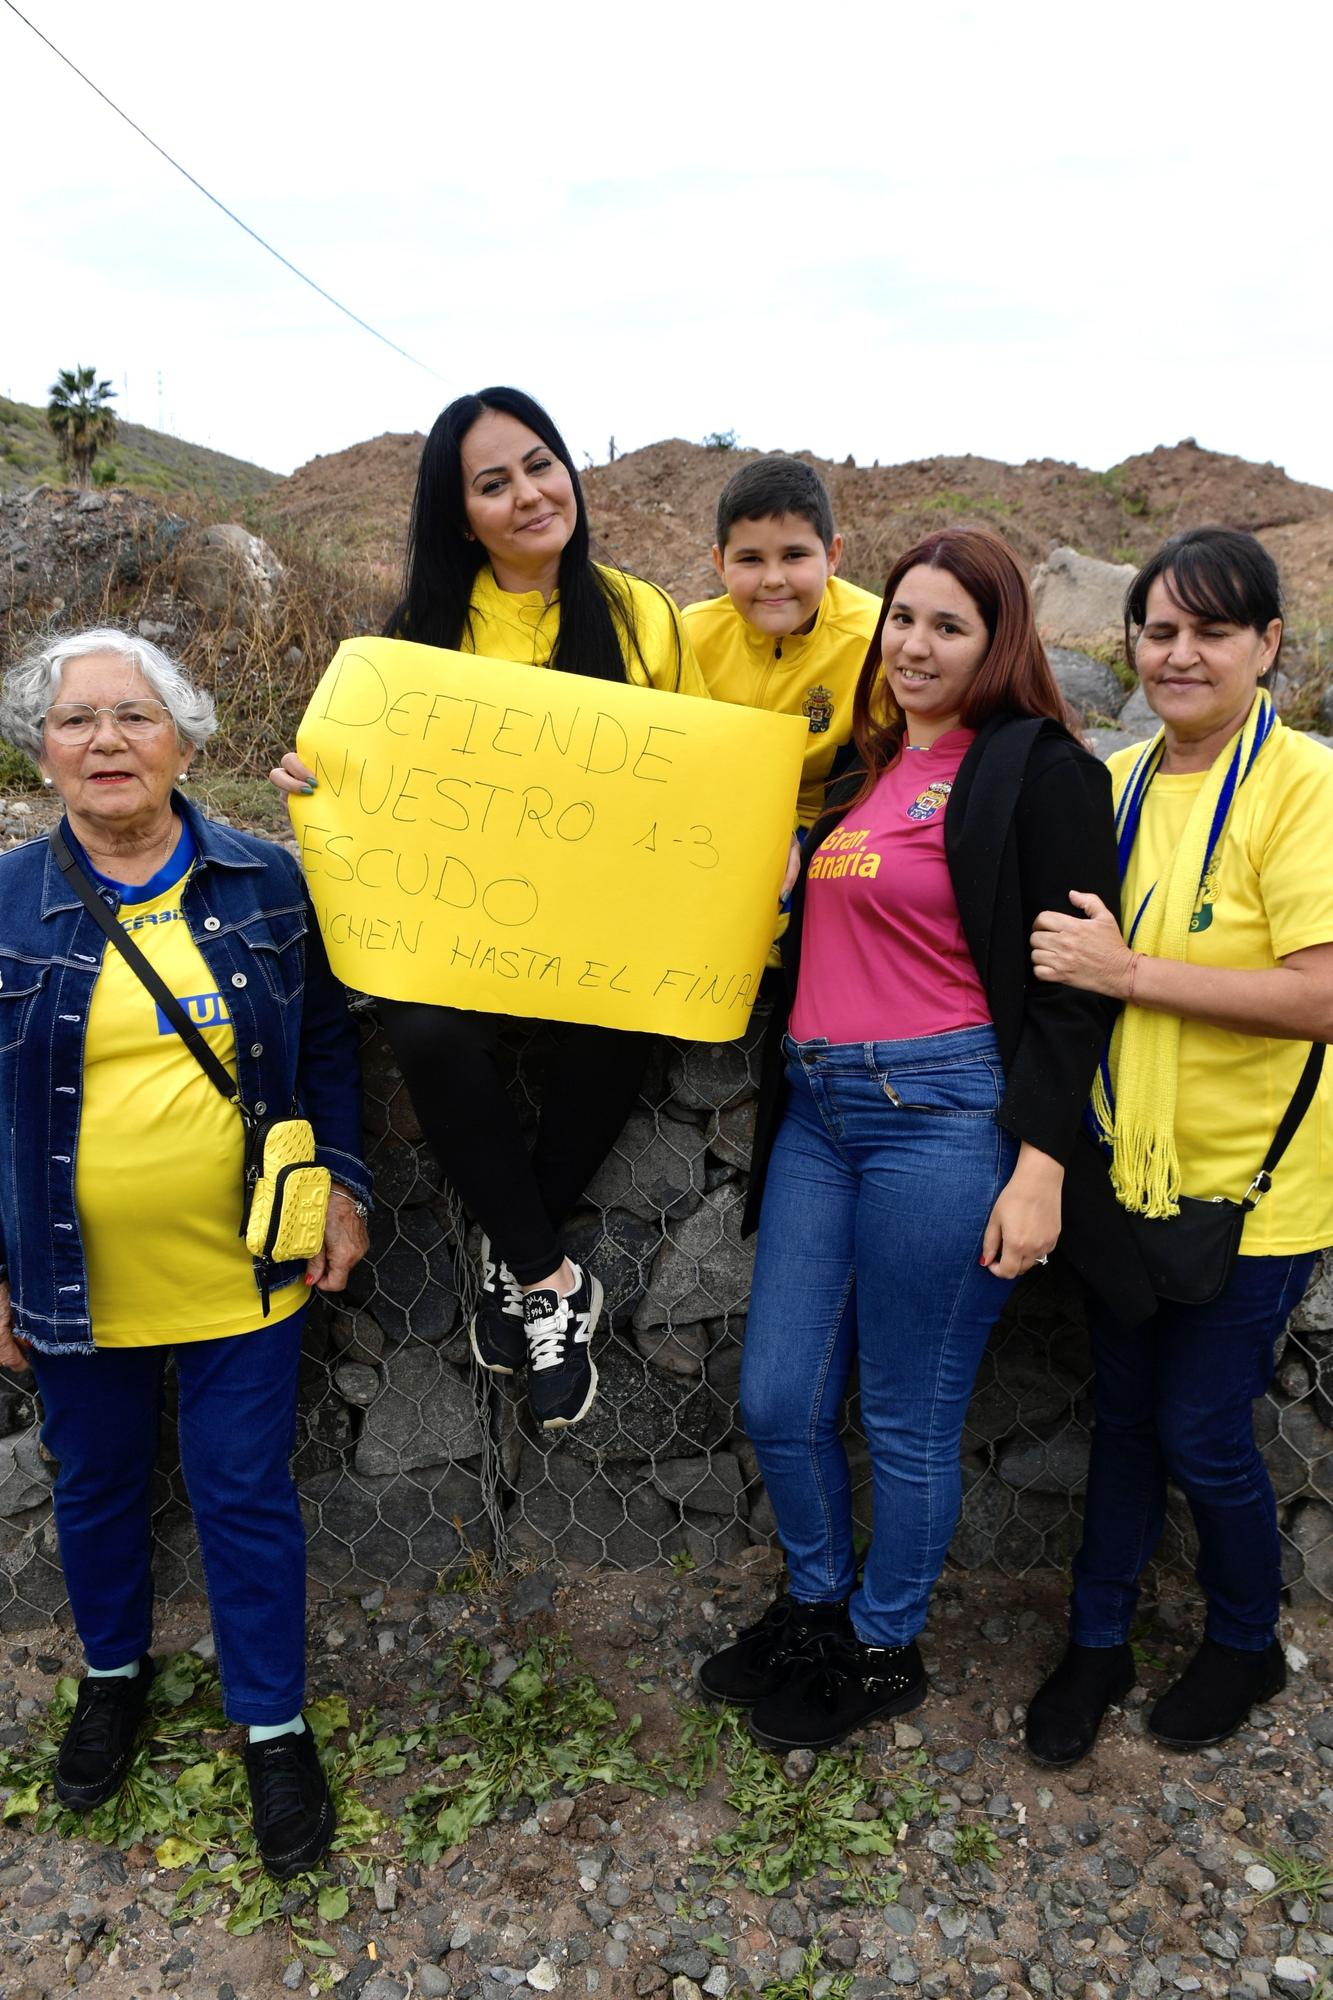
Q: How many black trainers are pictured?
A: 4